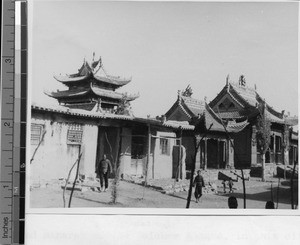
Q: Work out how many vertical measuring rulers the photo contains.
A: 1